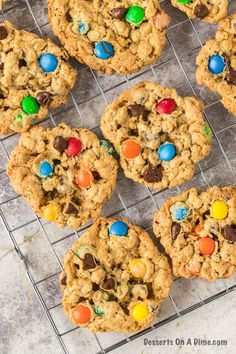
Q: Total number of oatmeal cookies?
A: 8